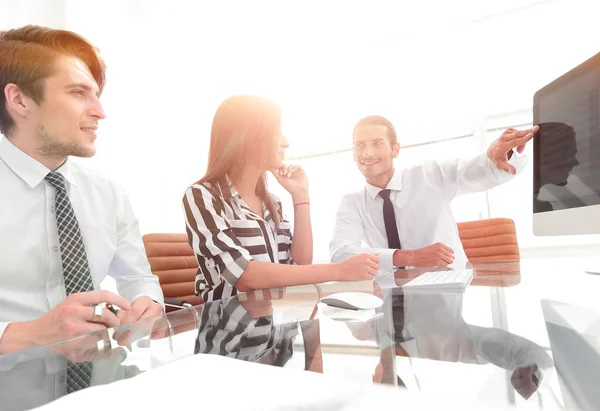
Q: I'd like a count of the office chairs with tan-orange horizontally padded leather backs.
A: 2